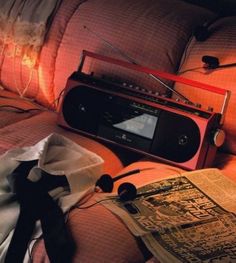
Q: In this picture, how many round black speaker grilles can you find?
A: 2